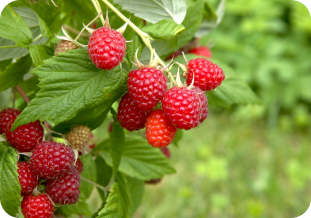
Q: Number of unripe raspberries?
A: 2